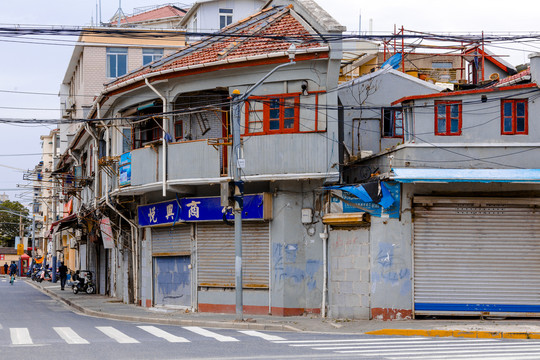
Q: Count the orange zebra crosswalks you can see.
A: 0